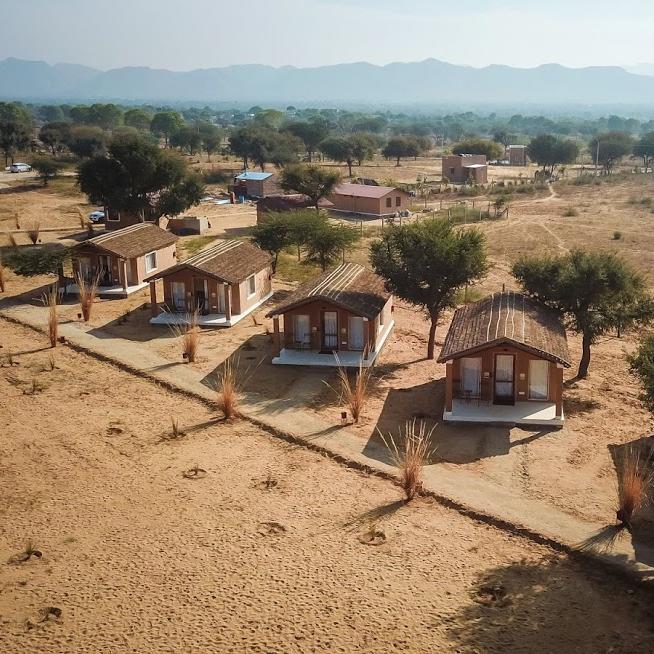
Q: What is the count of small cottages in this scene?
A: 4